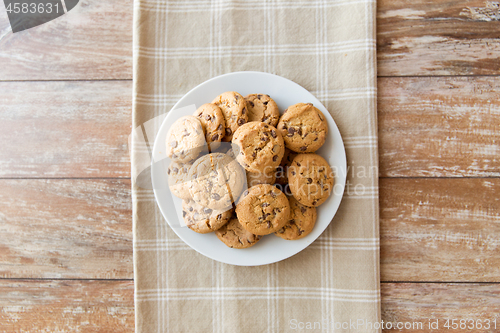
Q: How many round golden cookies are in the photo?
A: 15